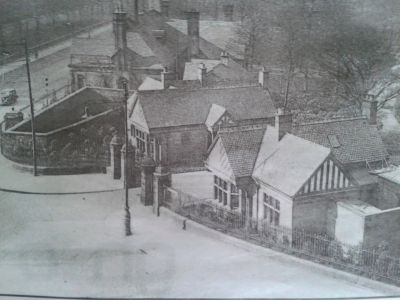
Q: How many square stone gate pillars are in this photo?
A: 4